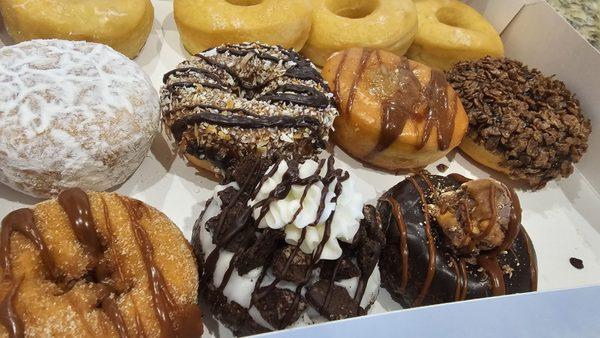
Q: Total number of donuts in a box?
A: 11